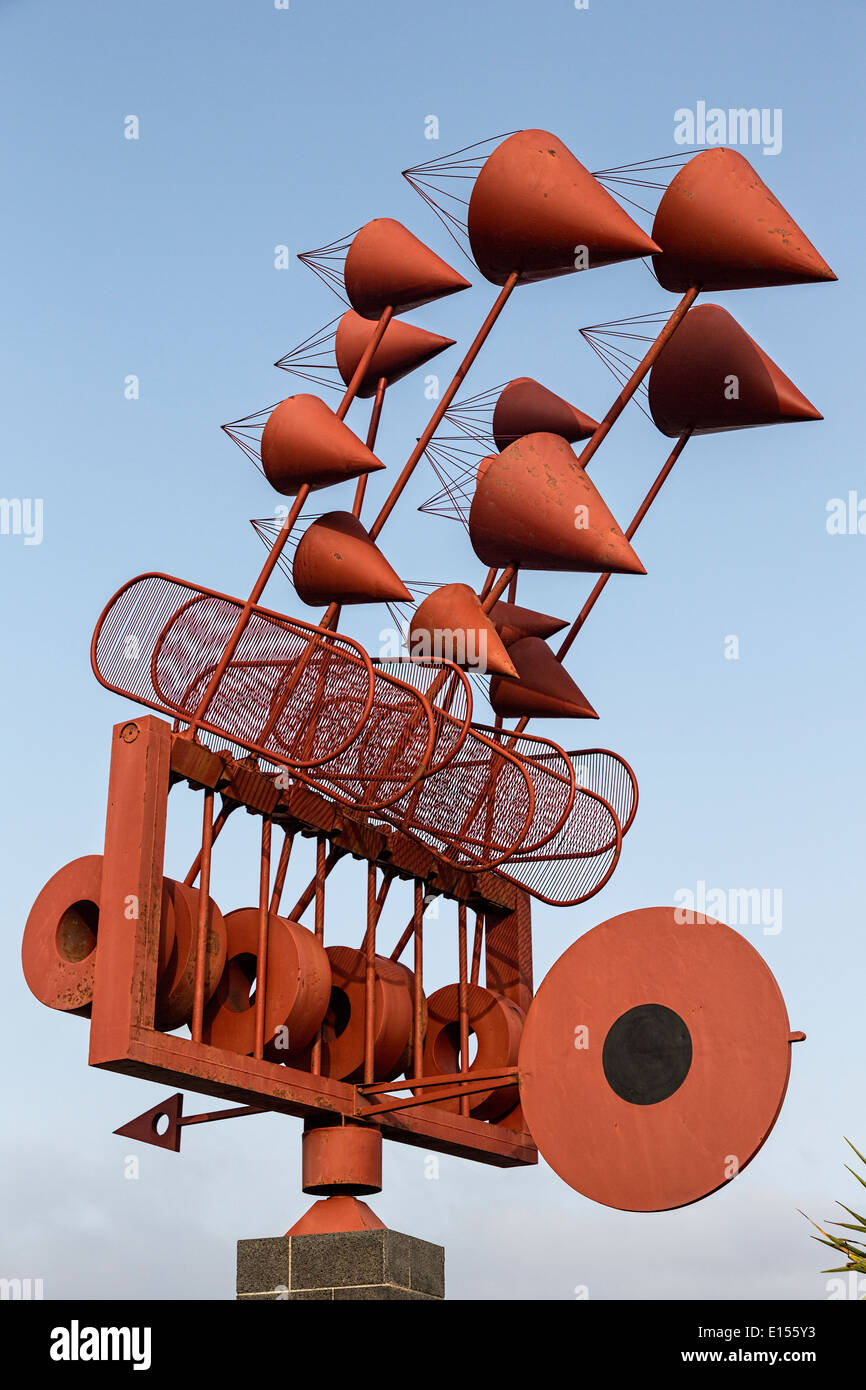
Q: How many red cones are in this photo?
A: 13